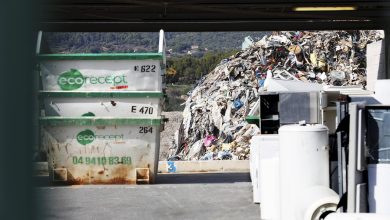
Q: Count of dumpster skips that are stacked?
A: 3